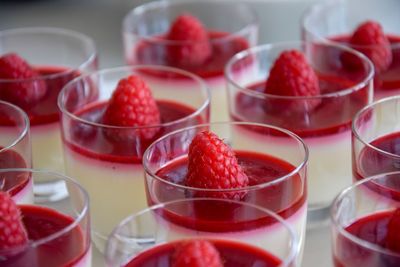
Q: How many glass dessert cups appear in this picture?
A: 11